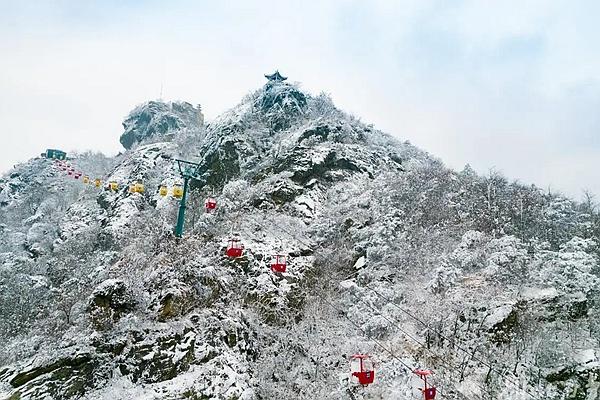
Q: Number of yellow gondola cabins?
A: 7